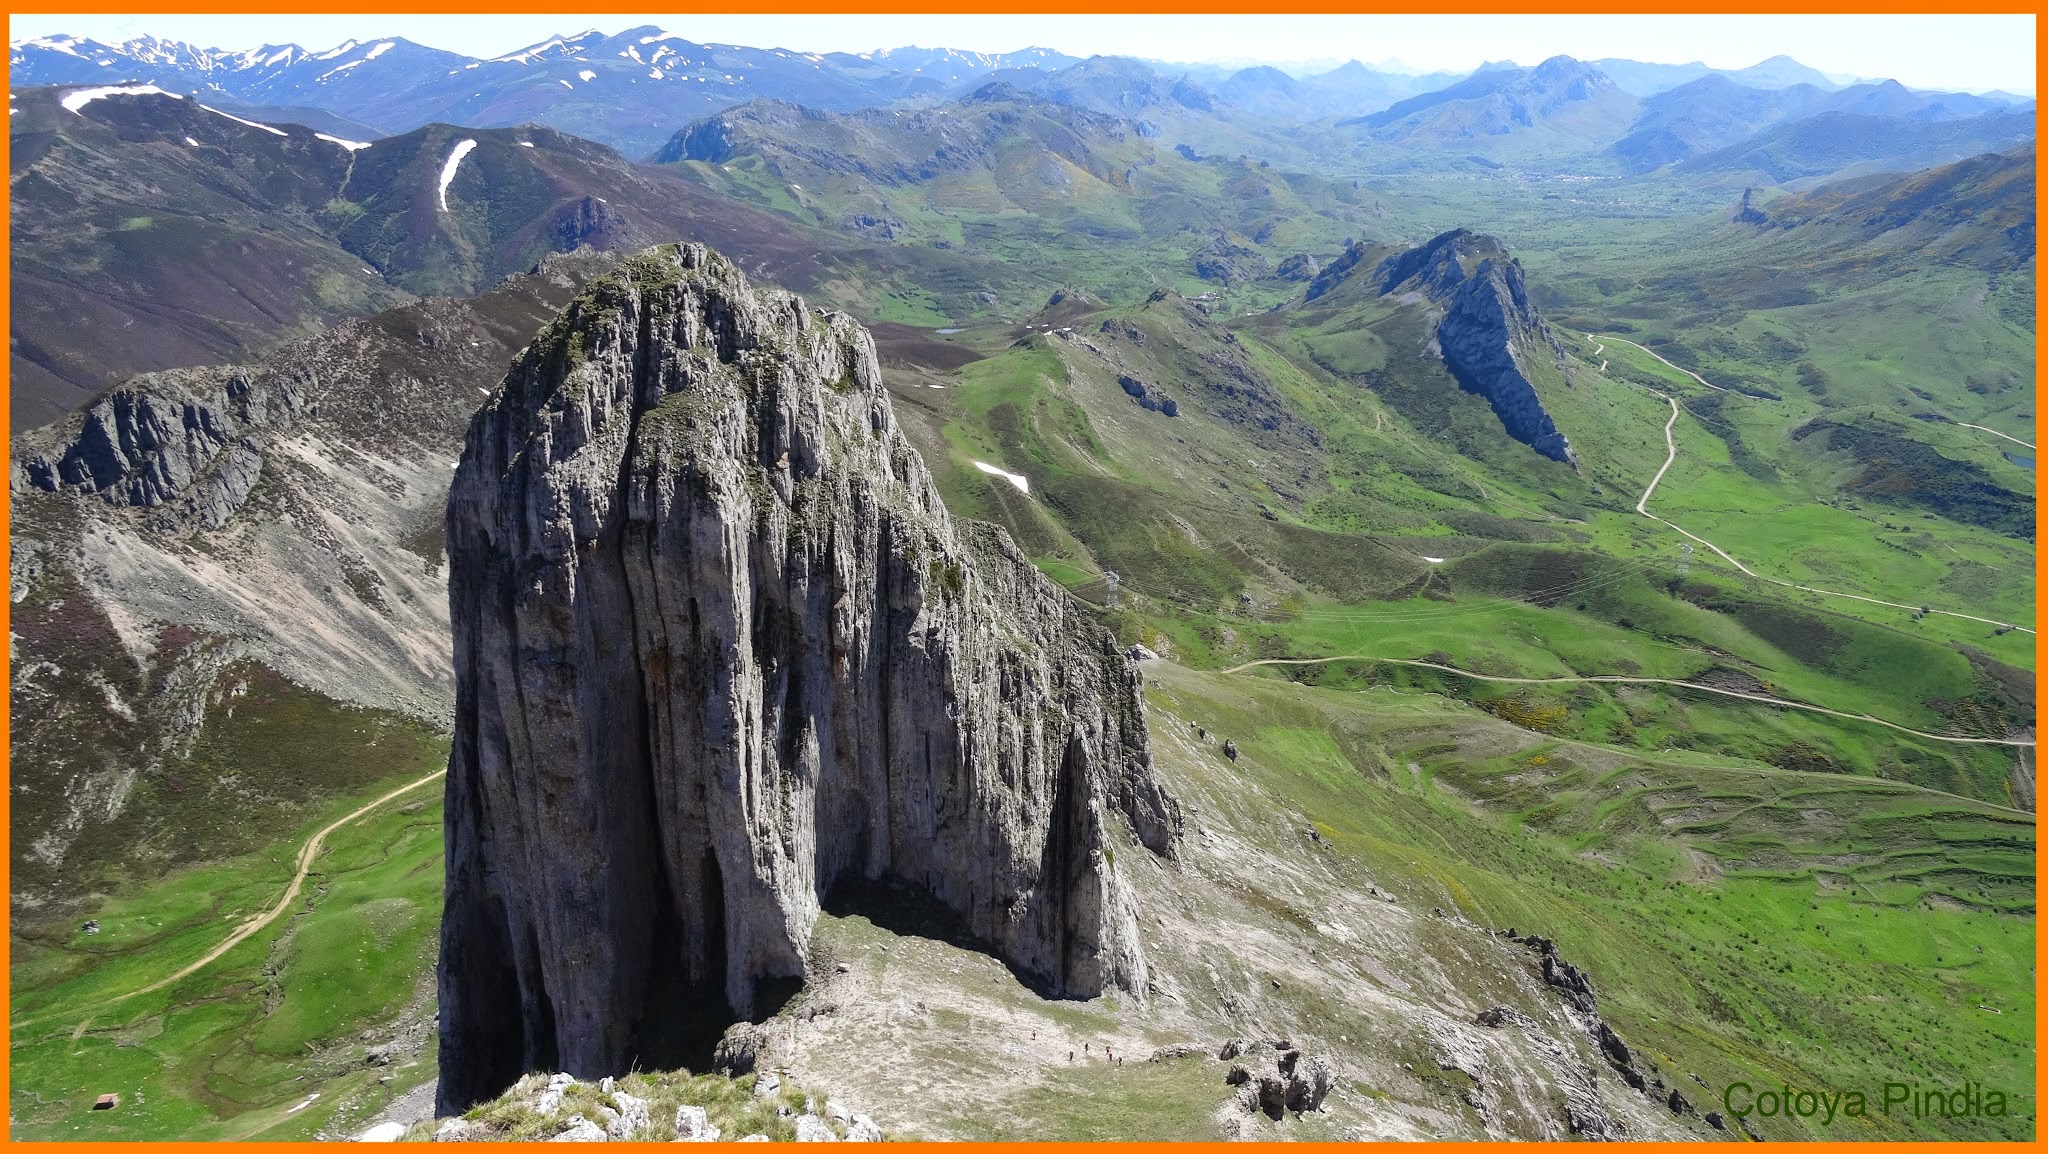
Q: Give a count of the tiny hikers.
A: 6